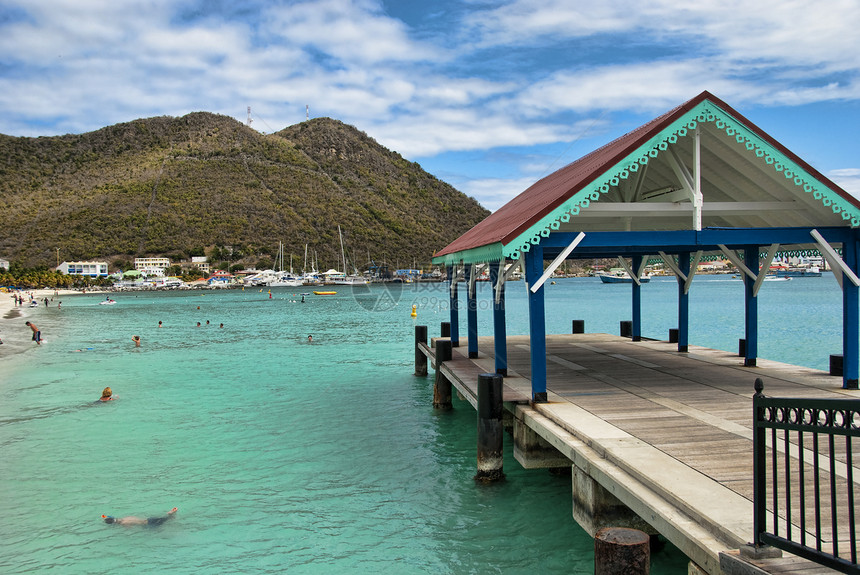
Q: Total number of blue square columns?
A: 8